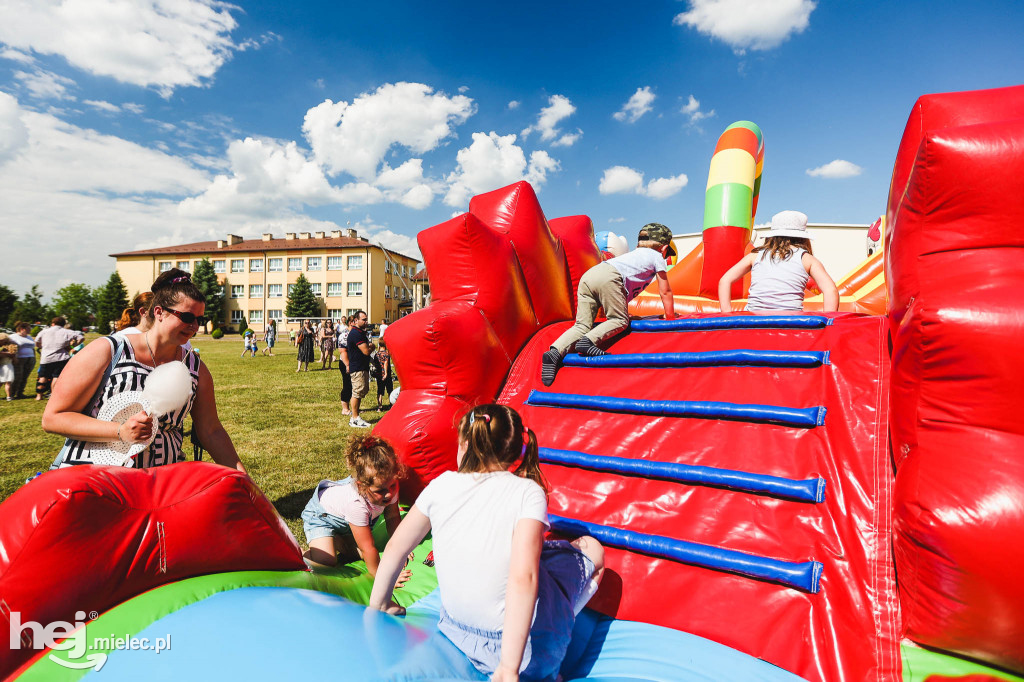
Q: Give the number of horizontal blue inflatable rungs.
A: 5